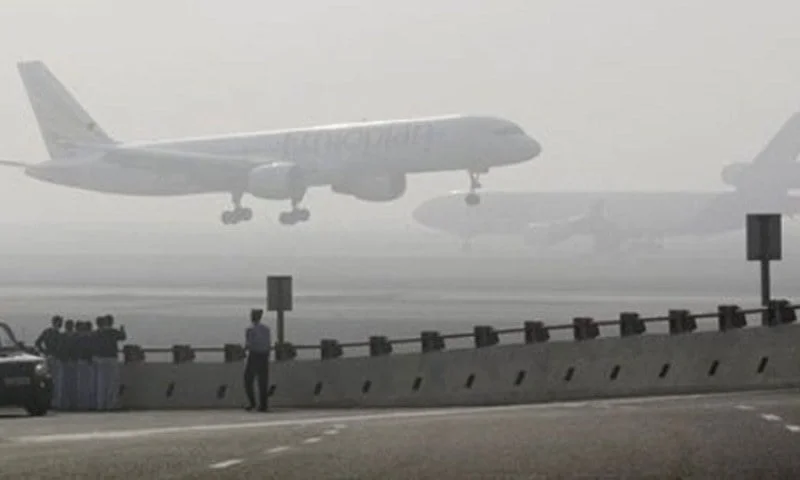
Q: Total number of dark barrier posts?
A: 14